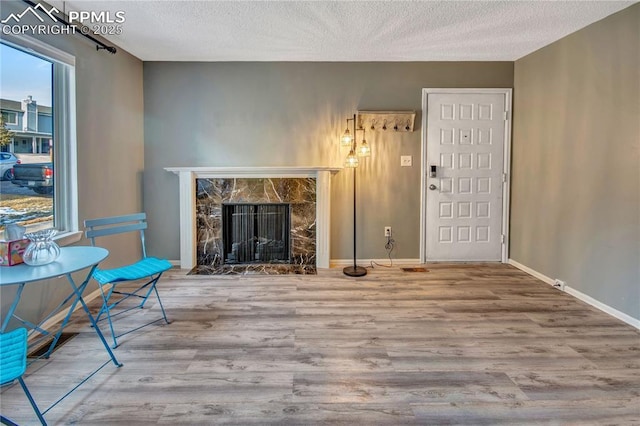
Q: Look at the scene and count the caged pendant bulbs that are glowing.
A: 3